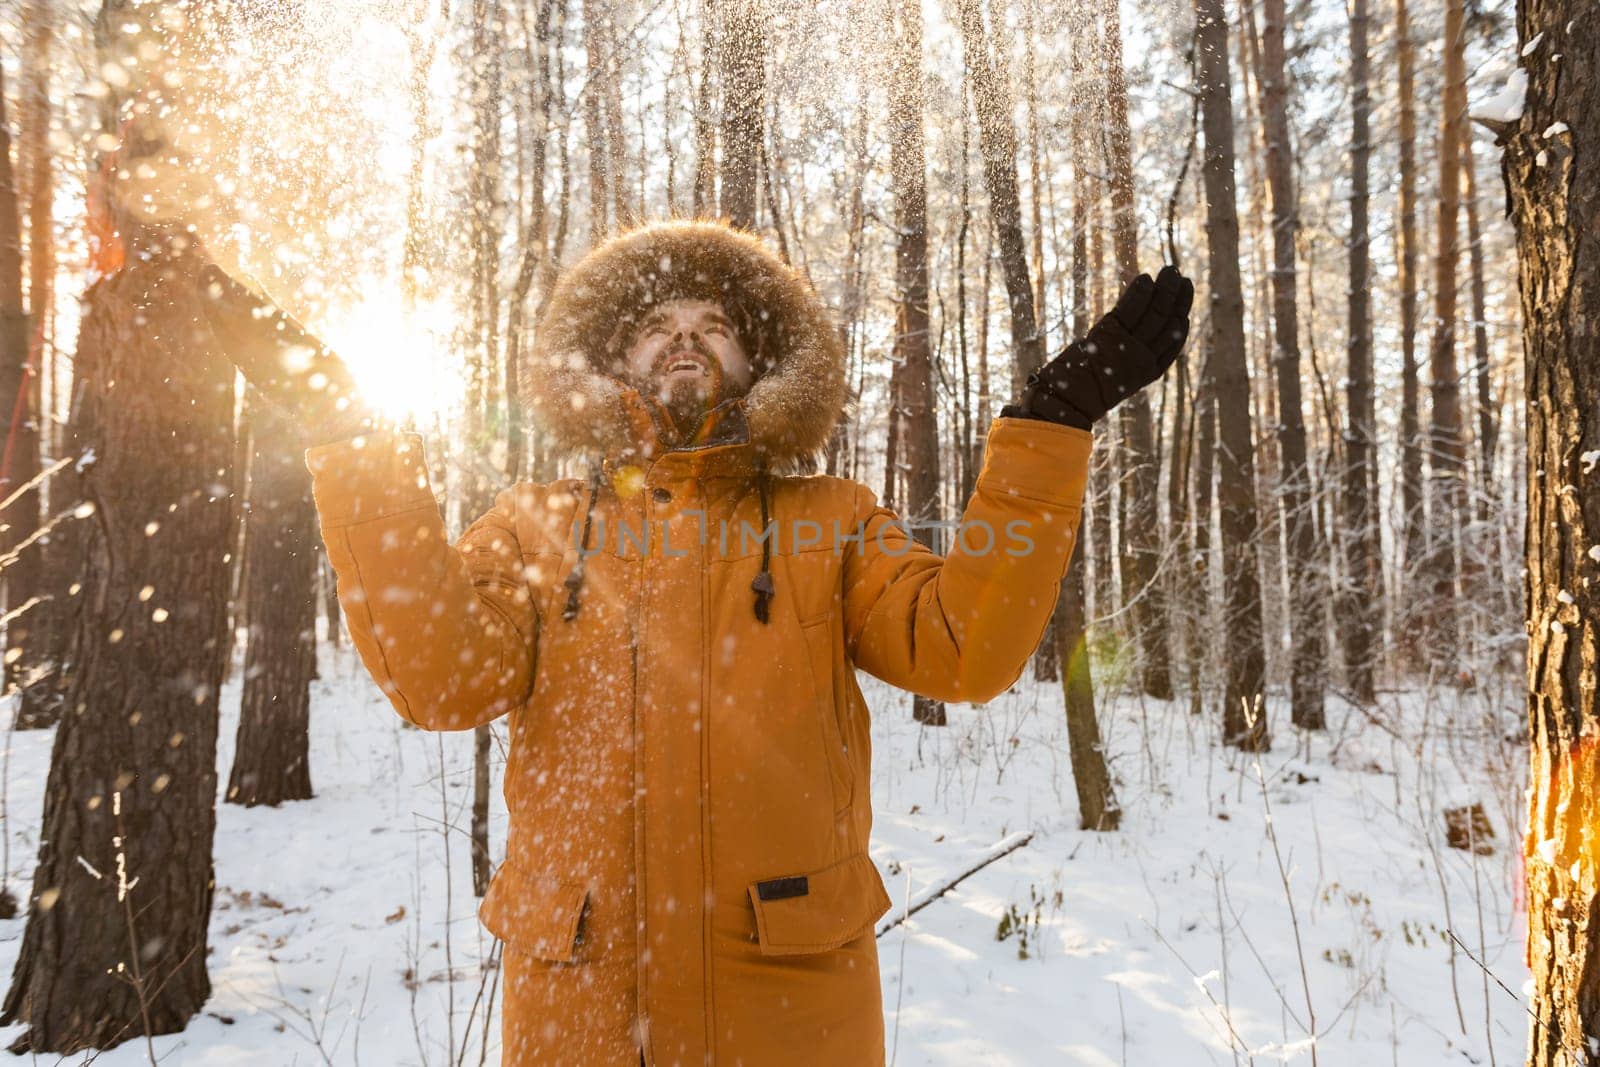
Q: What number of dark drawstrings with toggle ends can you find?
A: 2